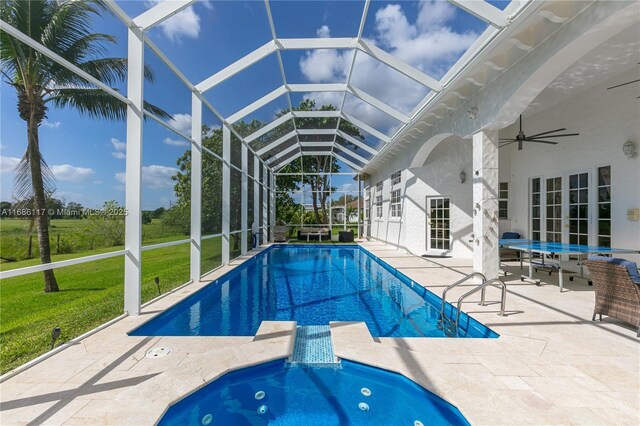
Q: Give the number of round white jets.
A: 6